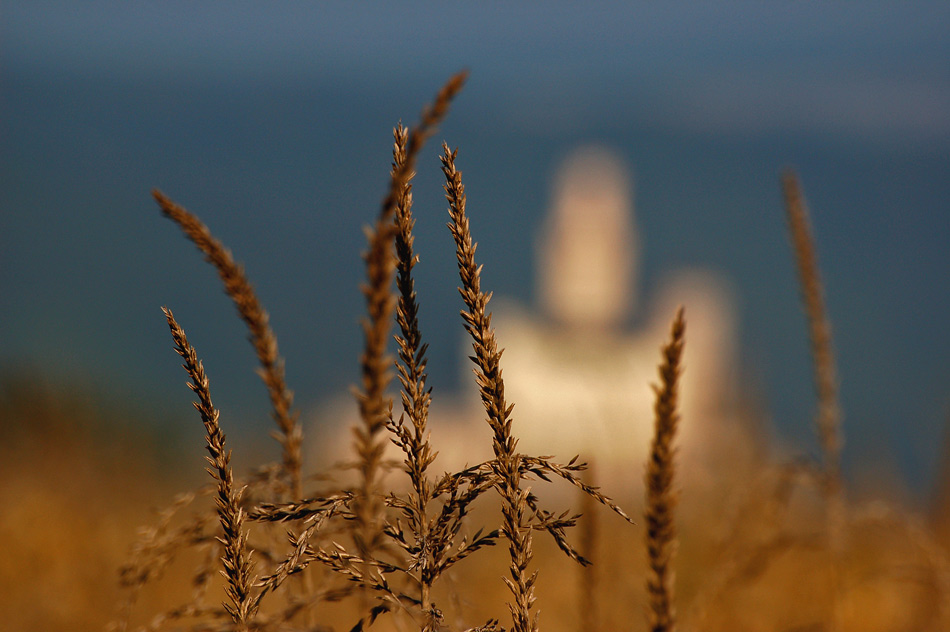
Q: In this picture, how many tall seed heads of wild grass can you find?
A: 7